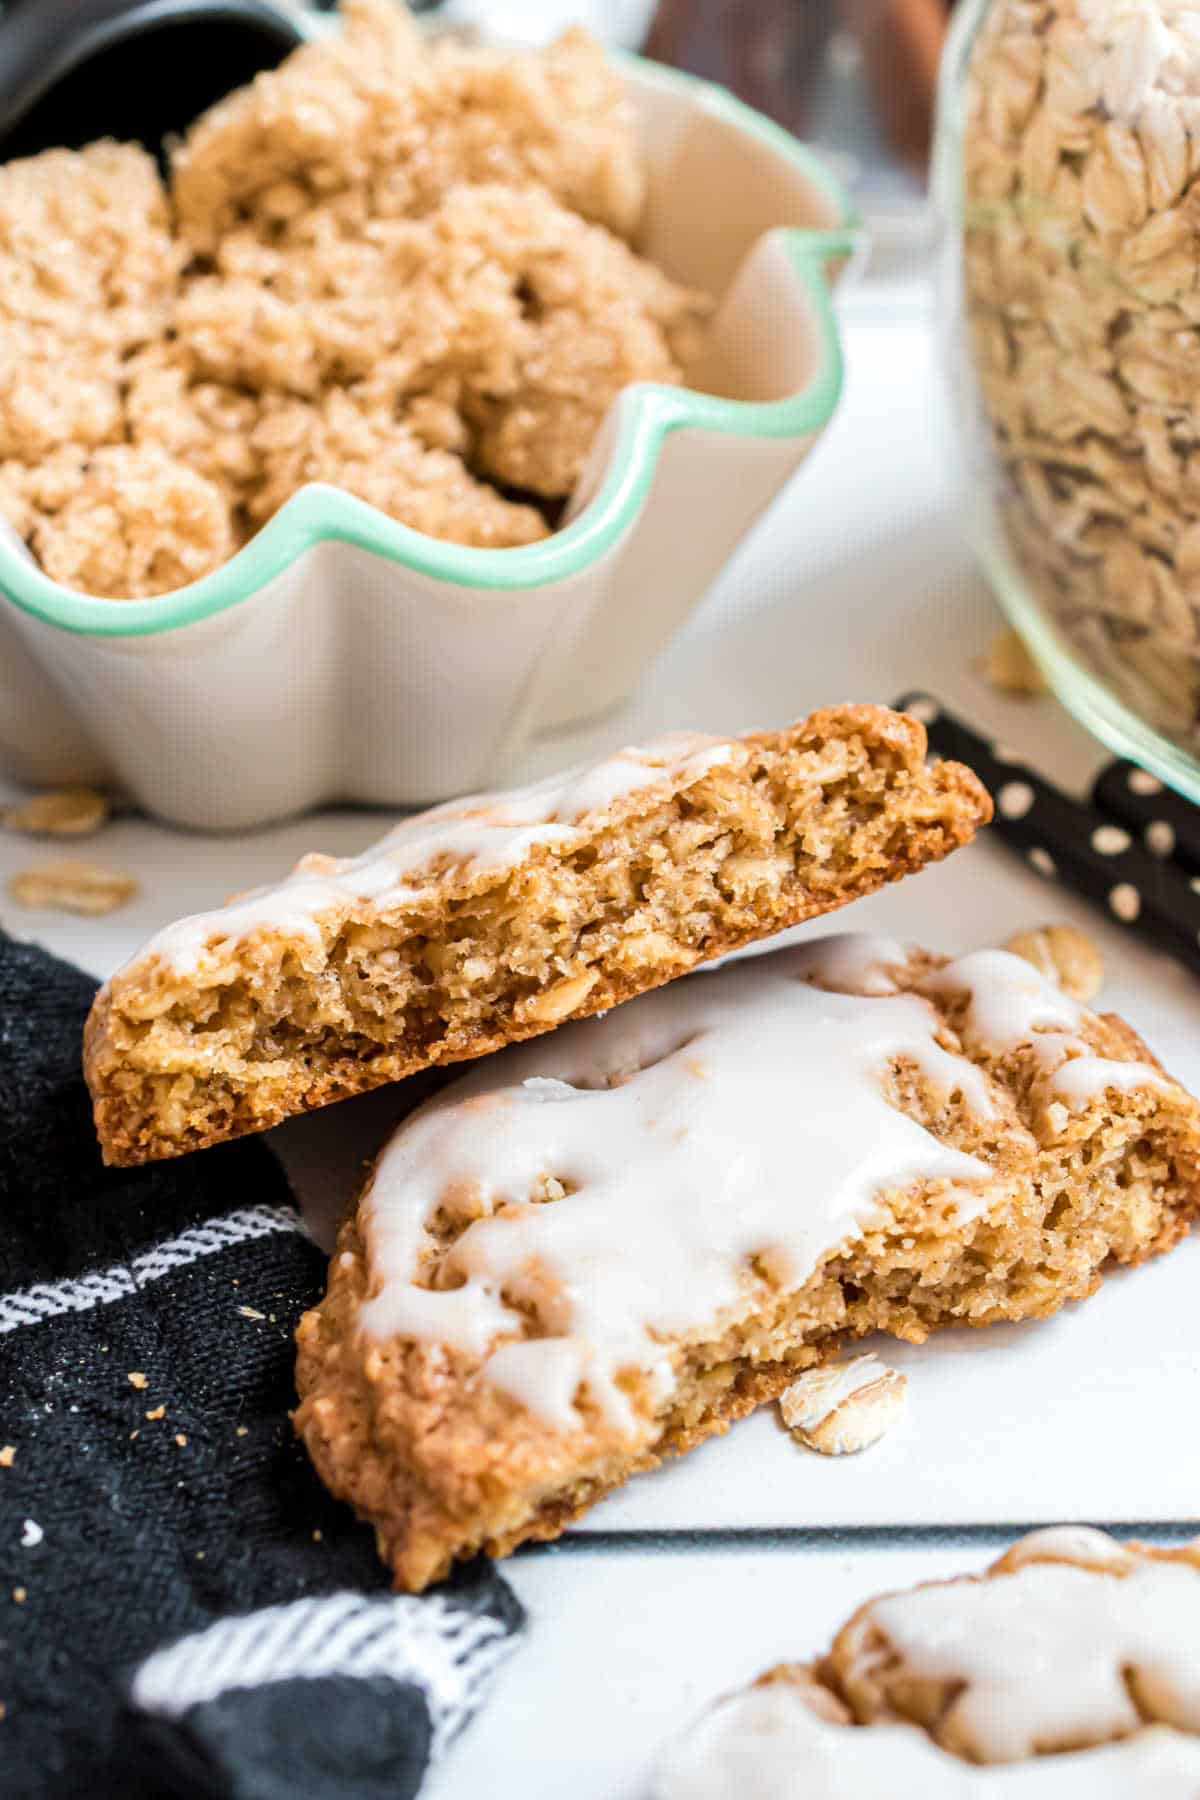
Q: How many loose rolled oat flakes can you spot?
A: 5